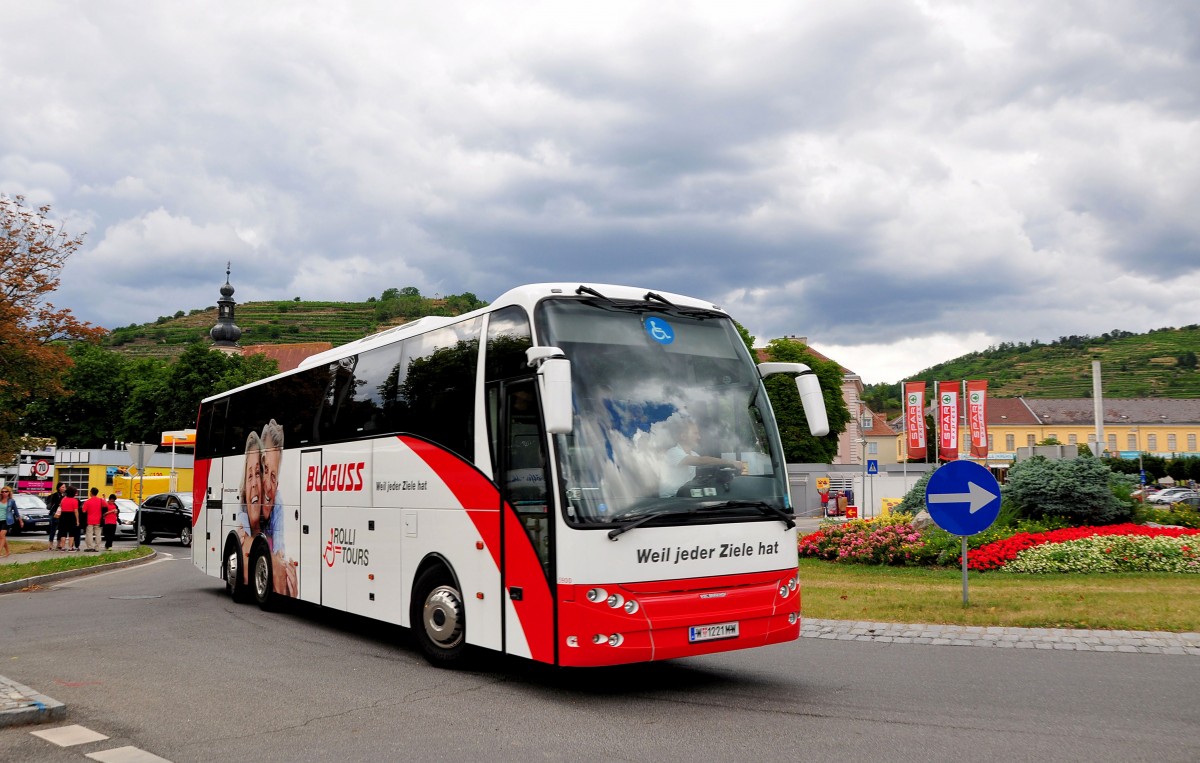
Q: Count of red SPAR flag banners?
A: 3